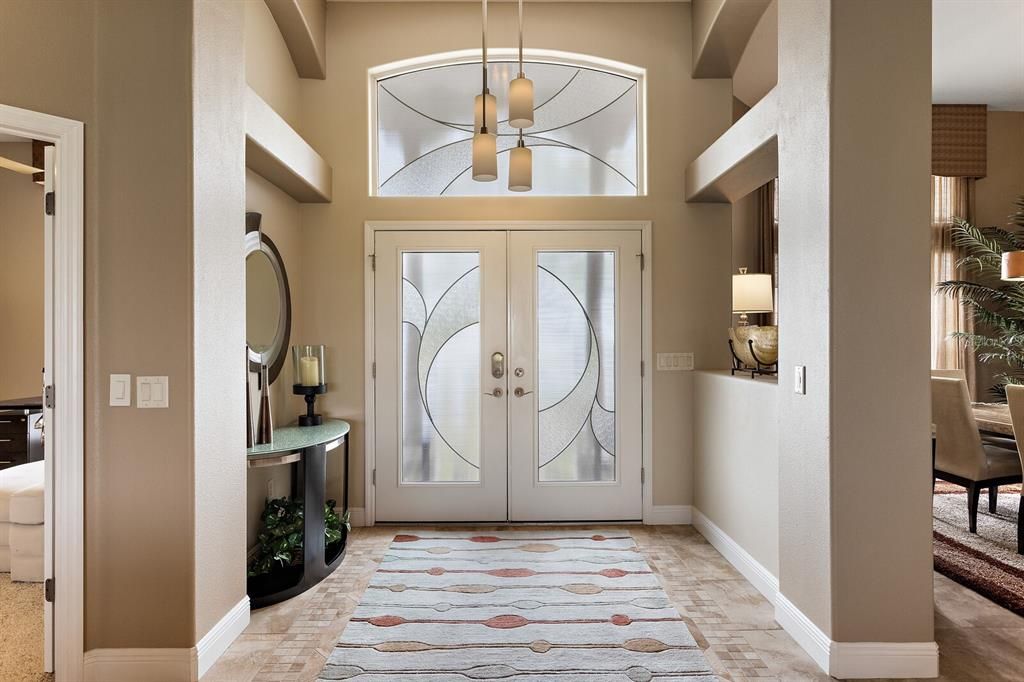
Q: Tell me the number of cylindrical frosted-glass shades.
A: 4